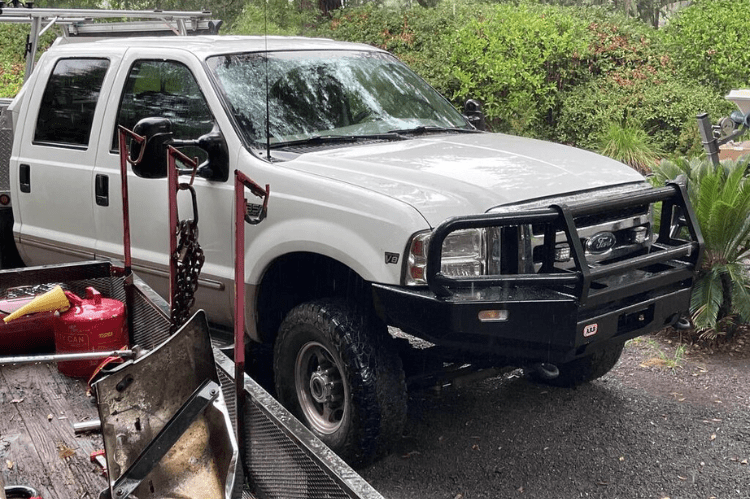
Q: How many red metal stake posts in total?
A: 3